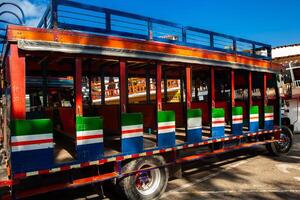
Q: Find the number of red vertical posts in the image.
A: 9